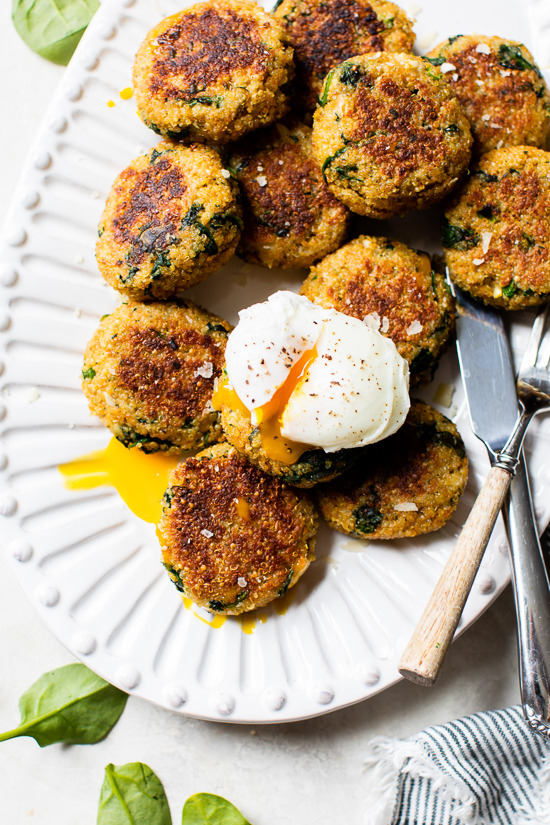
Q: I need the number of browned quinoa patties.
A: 12